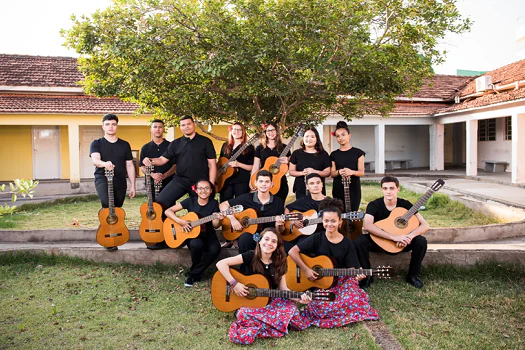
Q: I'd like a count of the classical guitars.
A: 13